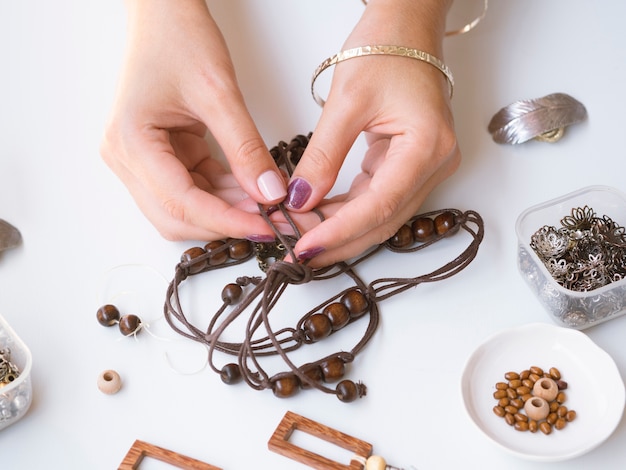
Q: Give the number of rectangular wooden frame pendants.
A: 2